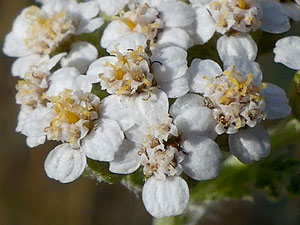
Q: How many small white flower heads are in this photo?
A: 8